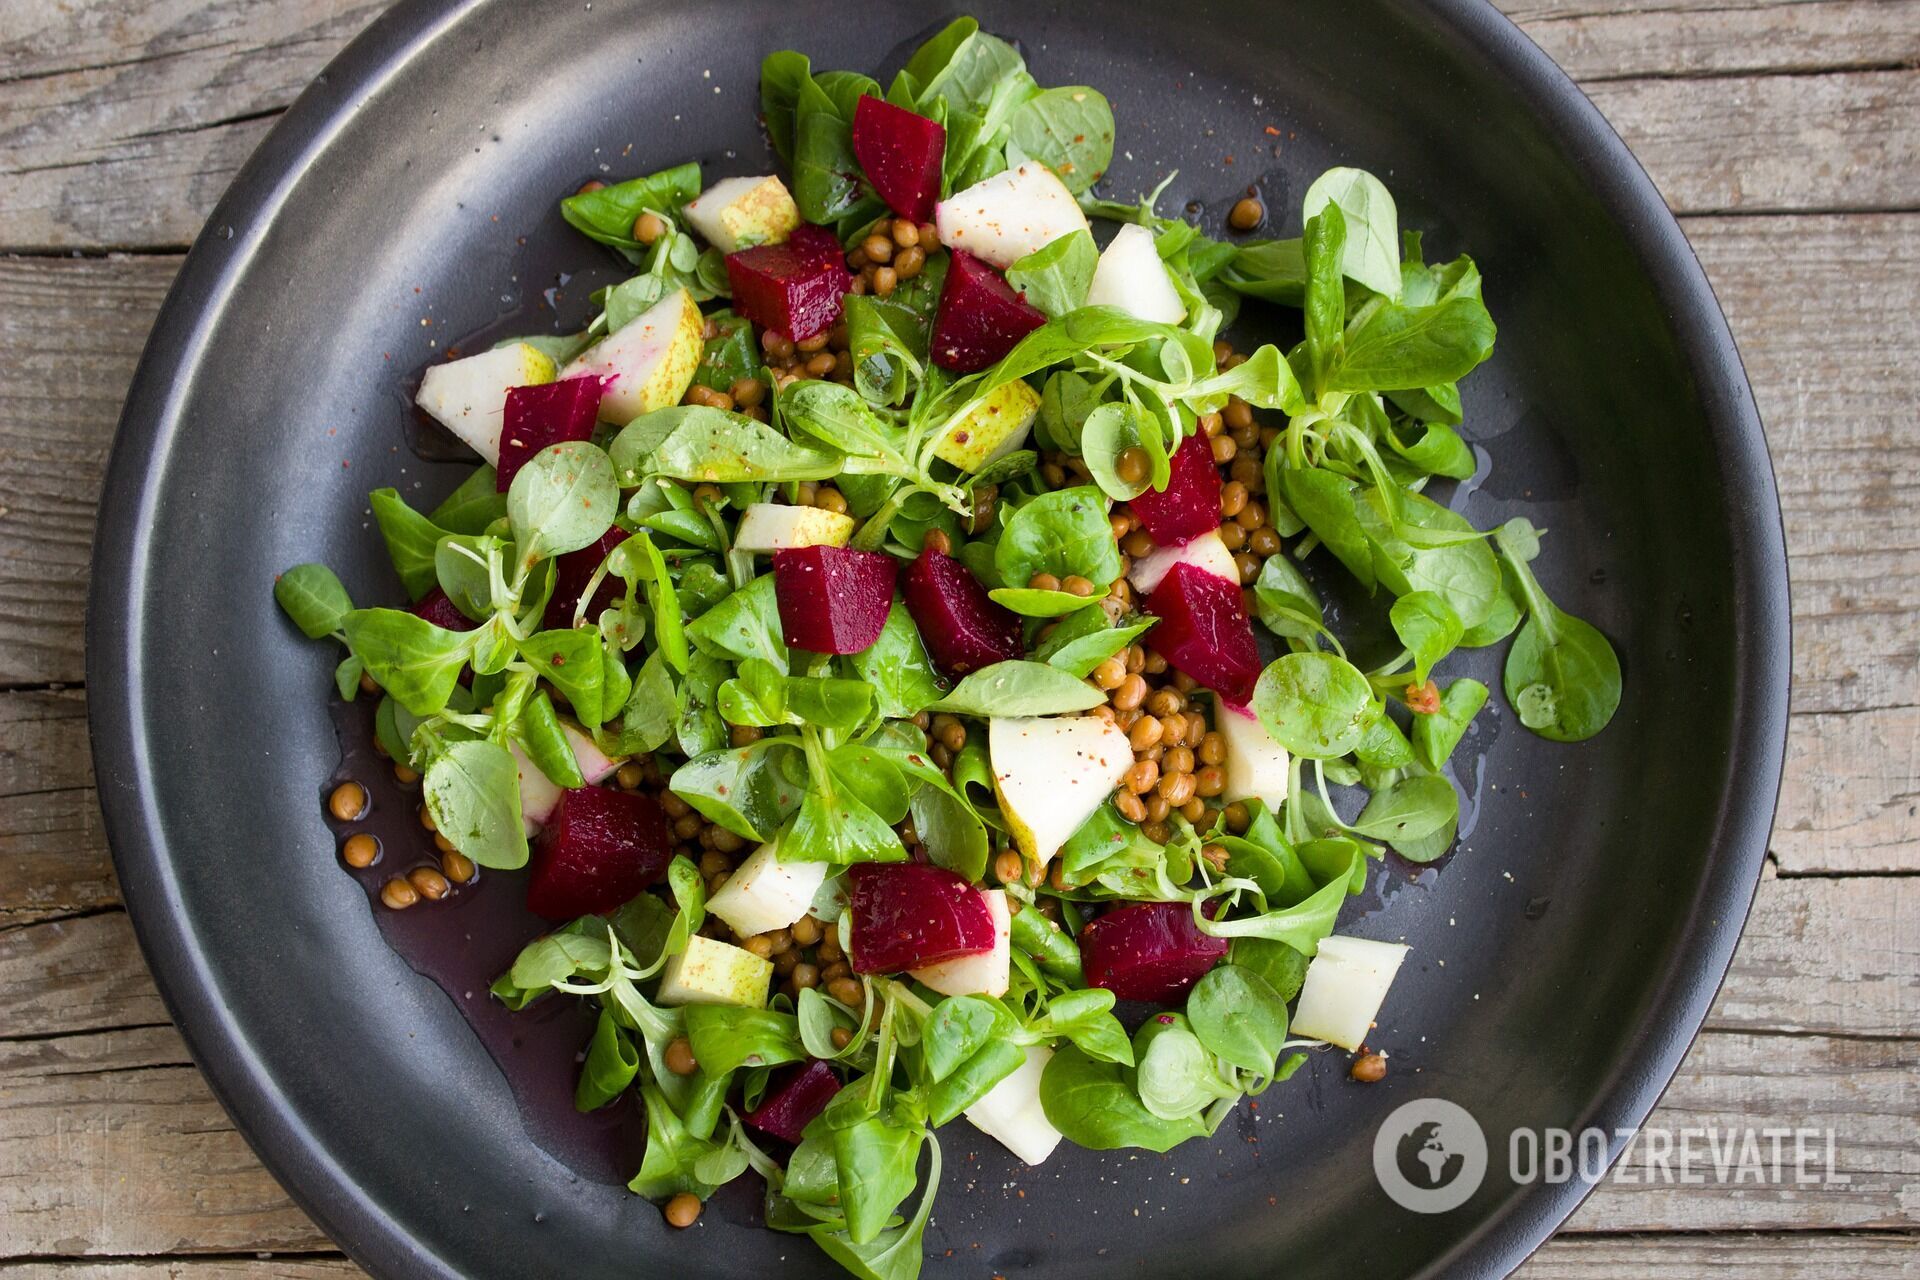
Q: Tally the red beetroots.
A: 14